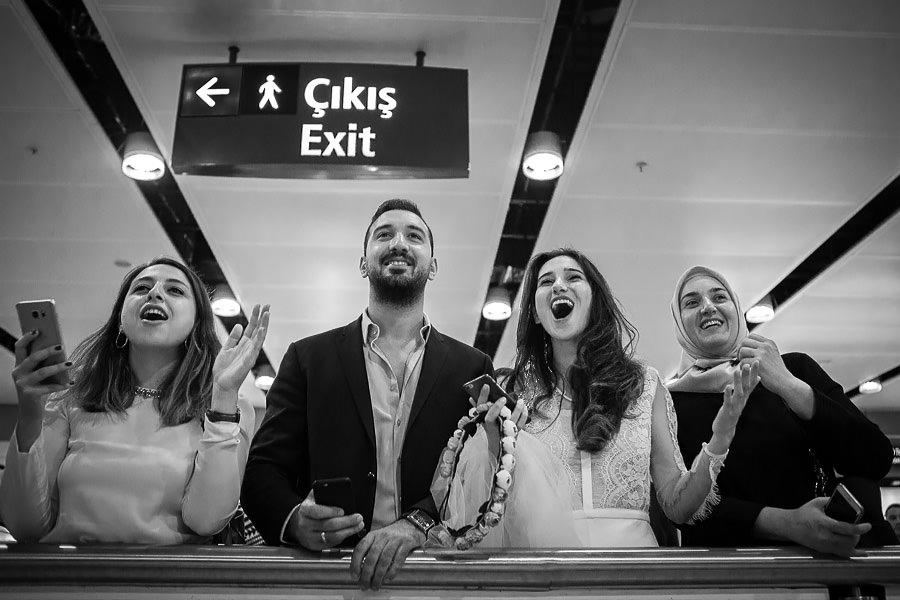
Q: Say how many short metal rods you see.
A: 2